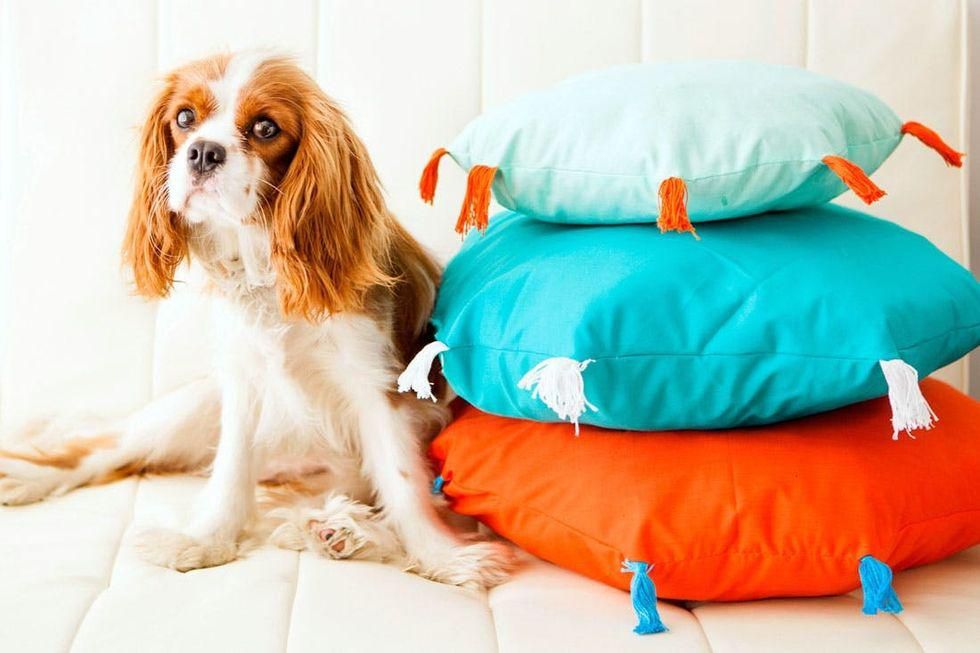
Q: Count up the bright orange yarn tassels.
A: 5